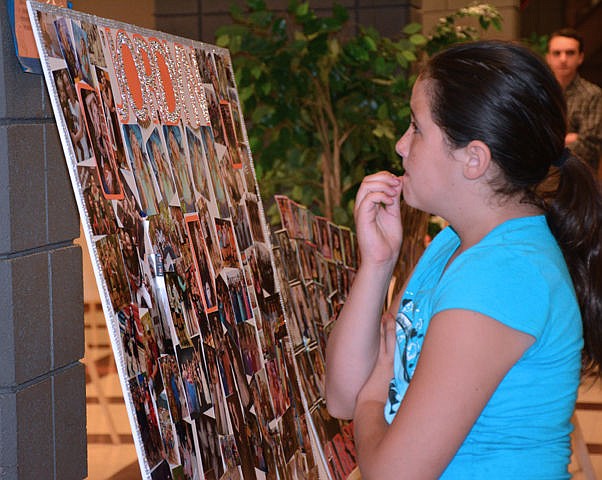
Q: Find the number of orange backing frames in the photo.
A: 3